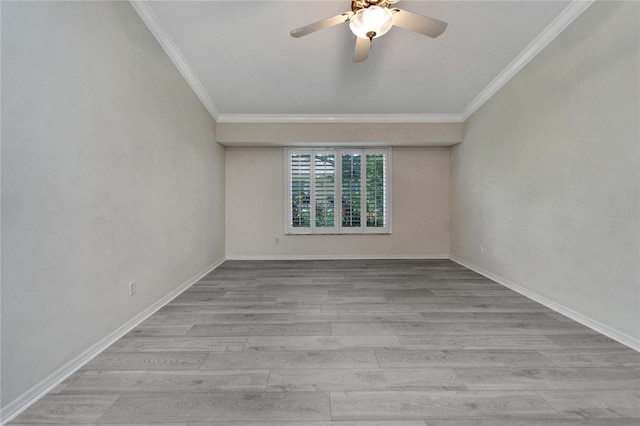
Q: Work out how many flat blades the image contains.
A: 3